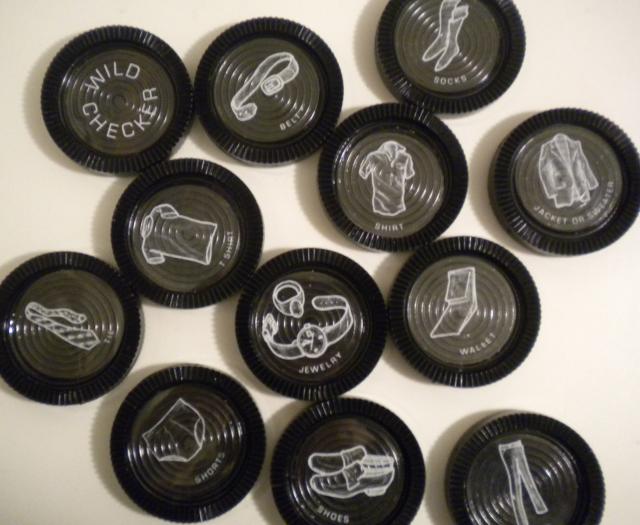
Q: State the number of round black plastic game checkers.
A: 12